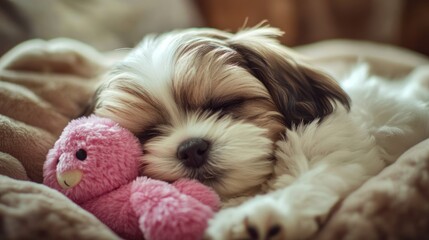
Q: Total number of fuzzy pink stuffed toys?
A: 1